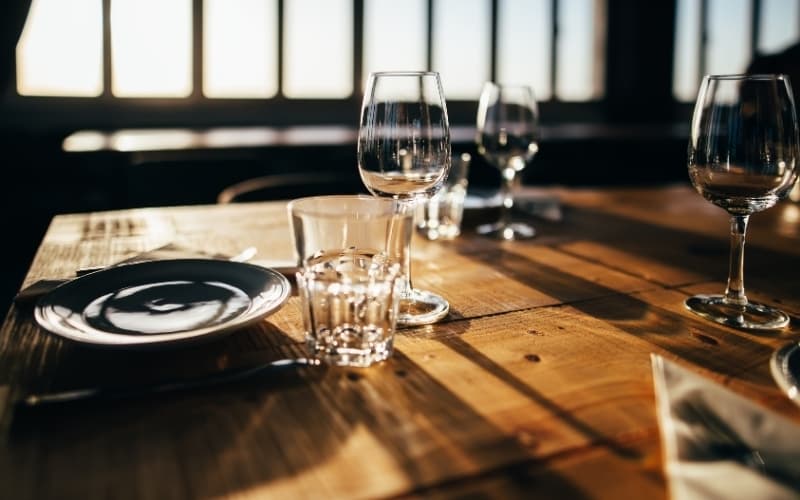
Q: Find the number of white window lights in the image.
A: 11